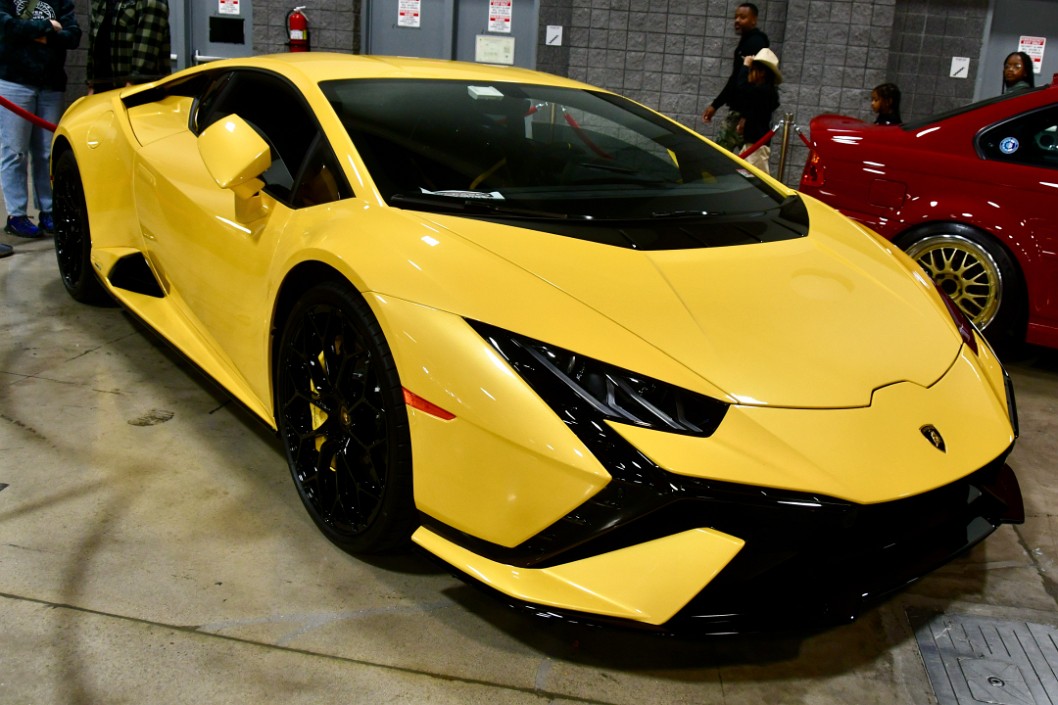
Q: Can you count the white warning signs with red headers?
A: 4